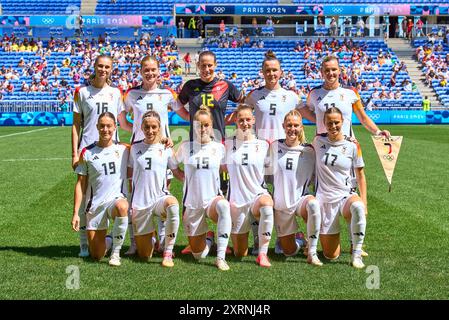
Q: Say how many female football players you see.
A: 11